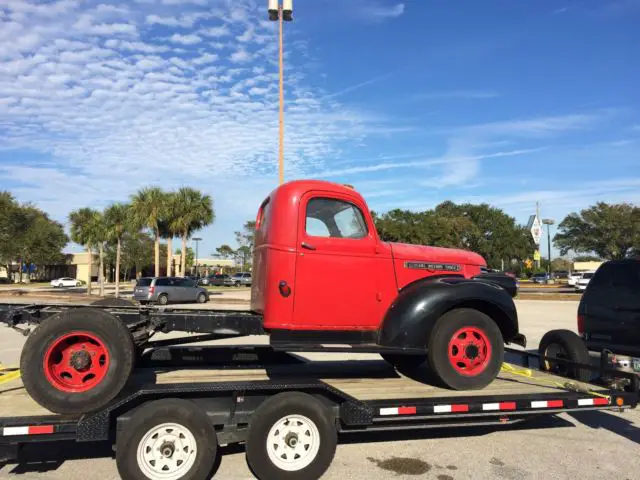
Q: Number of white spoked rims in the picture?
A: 2